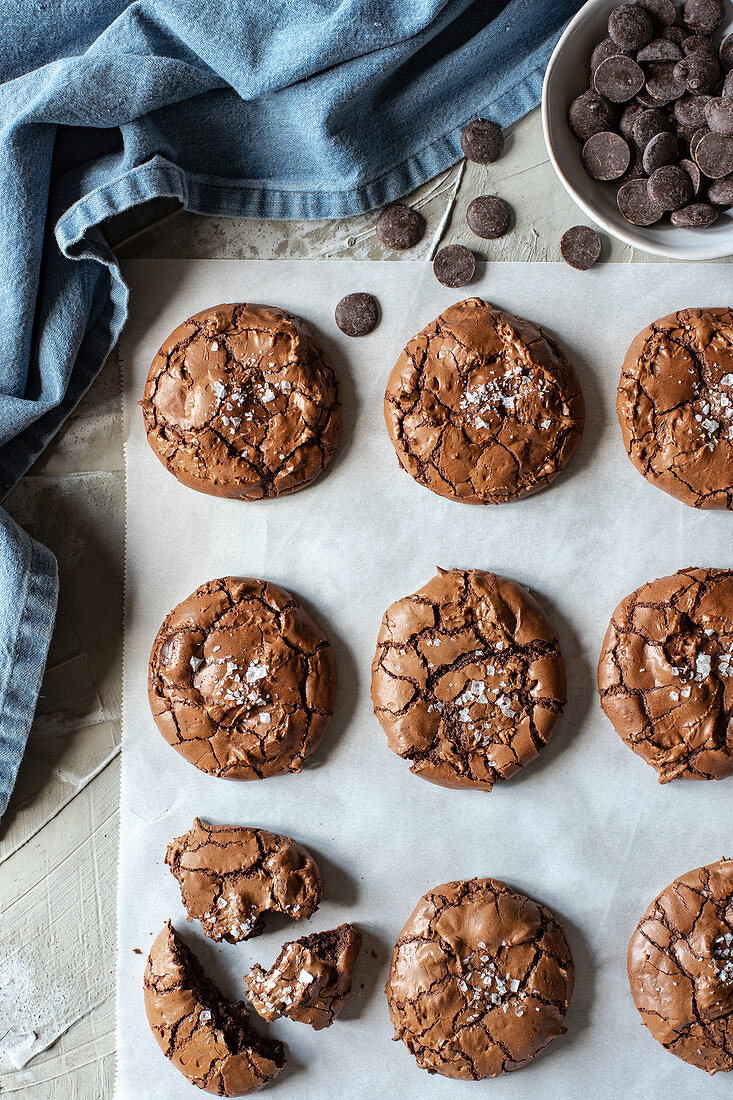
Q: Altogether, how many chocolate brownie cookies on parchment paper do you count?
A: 9